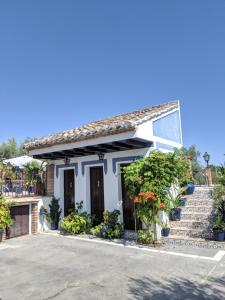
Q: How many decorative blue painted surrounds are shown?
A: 3